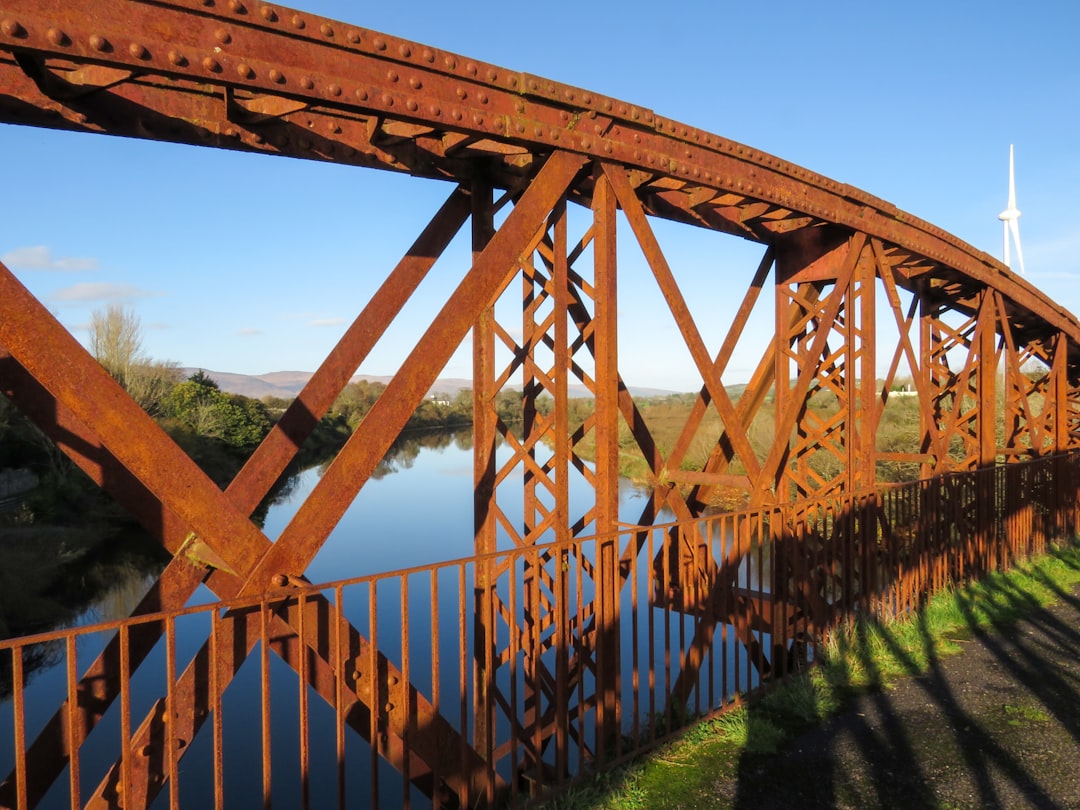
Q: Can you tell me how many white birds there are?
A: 0